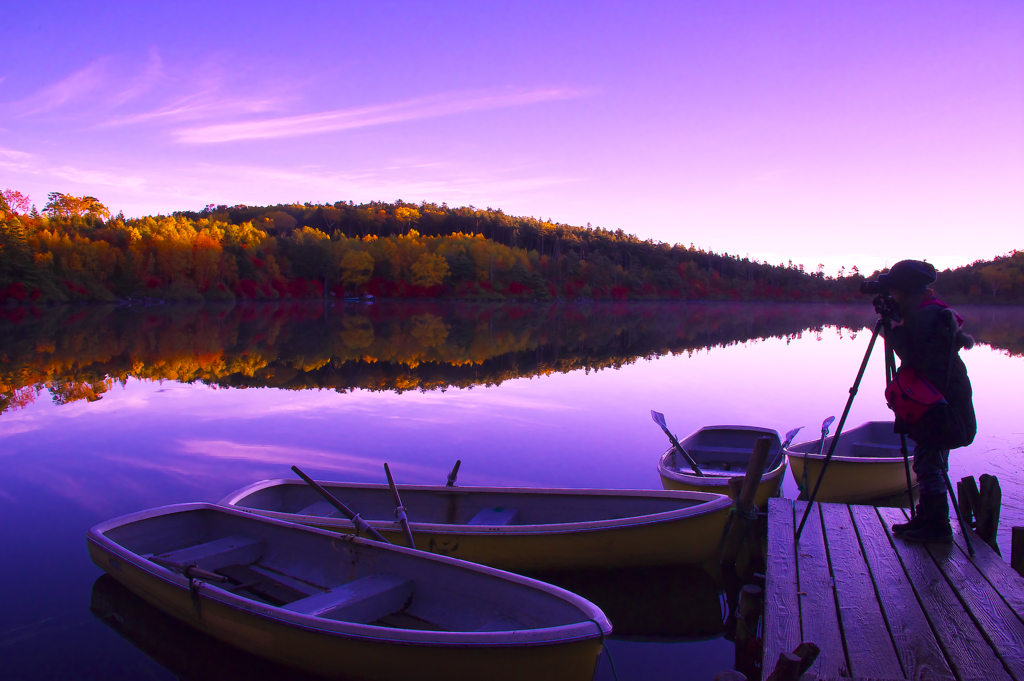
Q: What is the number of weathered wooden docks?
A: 1